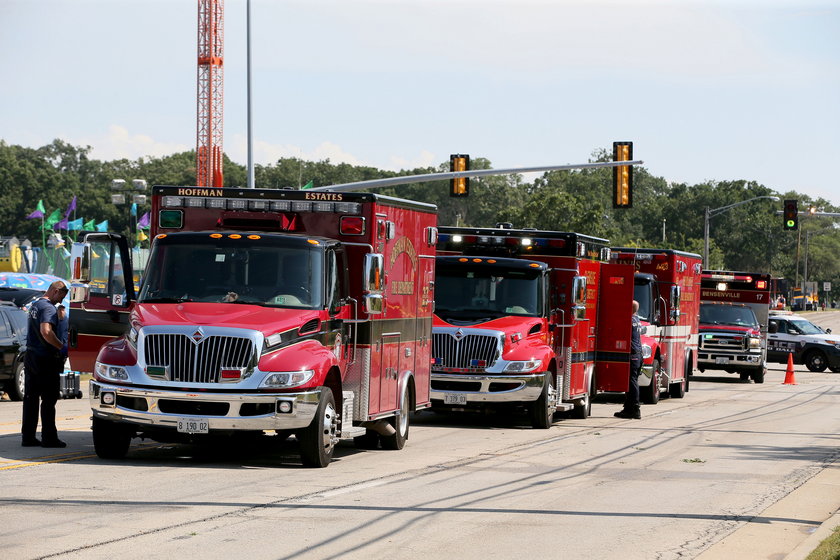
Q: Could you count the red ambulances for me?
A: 4